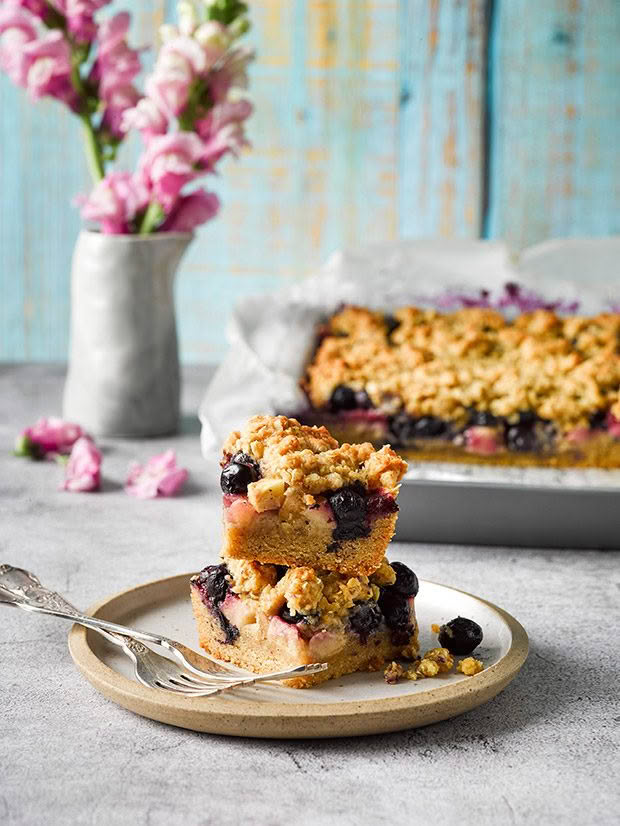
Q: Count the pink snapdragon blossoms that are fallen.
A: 3